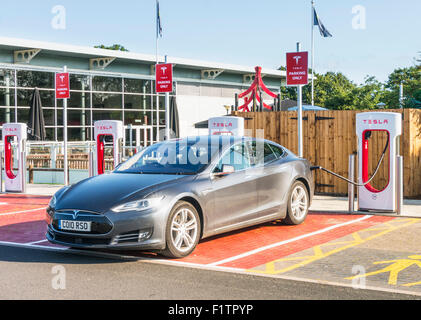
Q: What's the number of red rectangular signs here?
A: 3